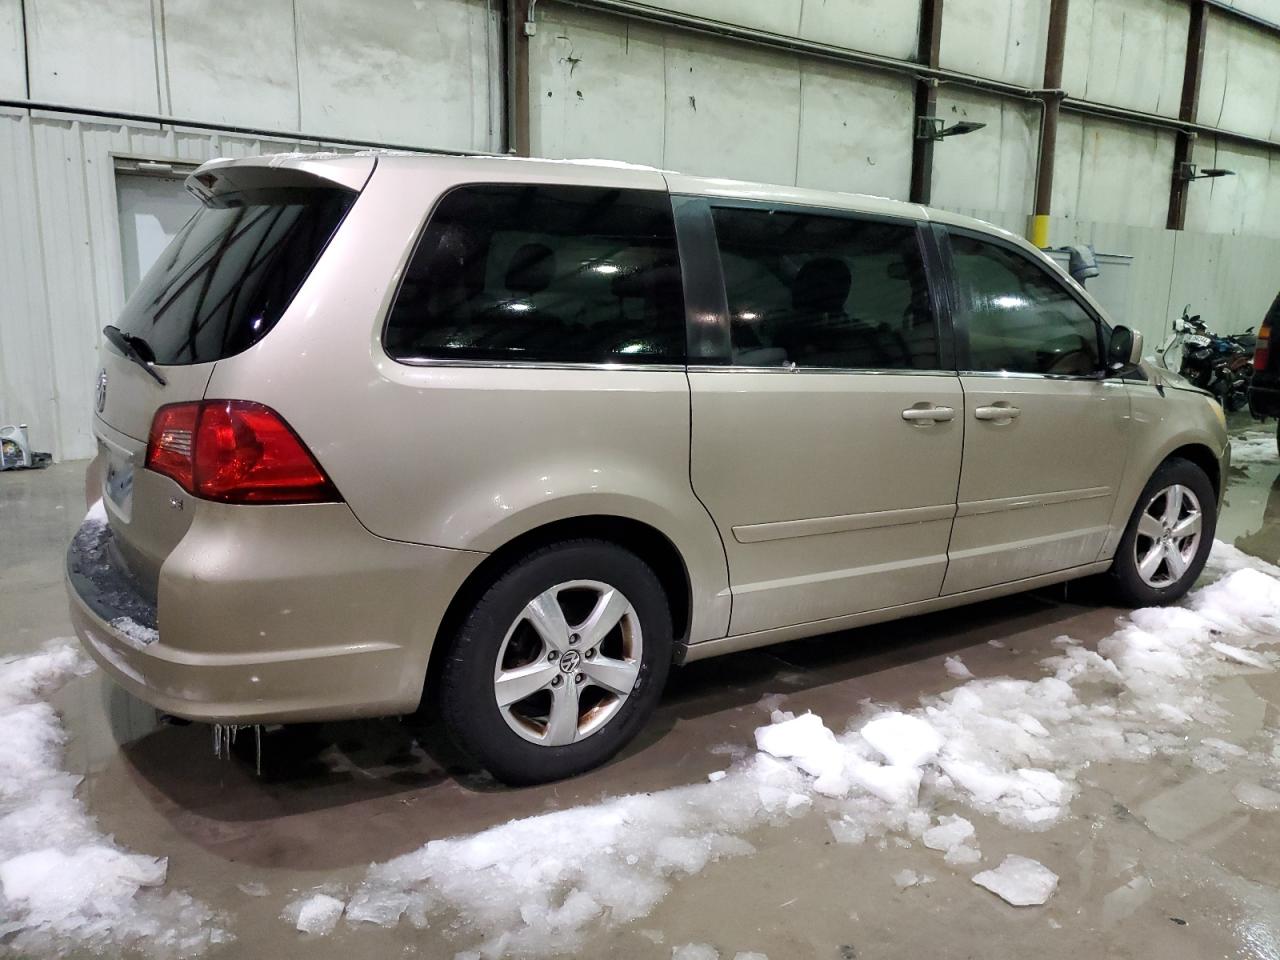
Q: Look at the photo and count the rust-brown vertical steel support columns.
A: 4